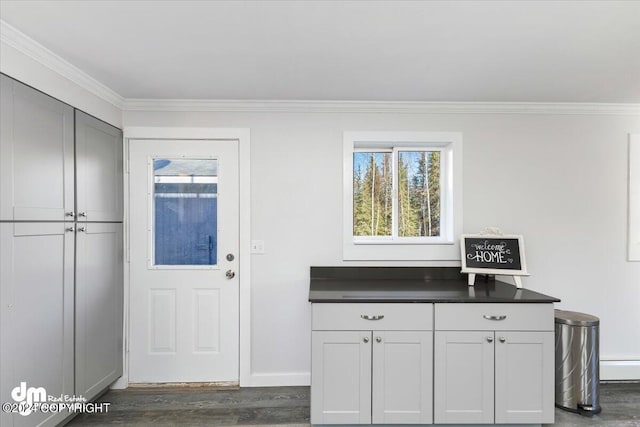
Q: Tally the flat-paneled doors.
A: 8